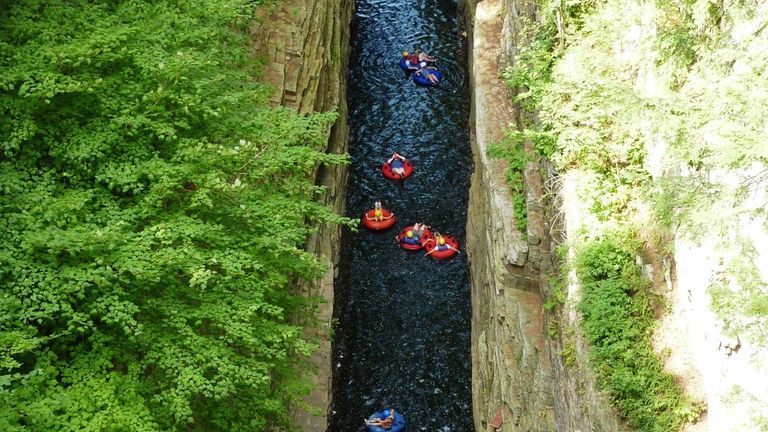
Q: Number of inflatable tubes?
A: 7